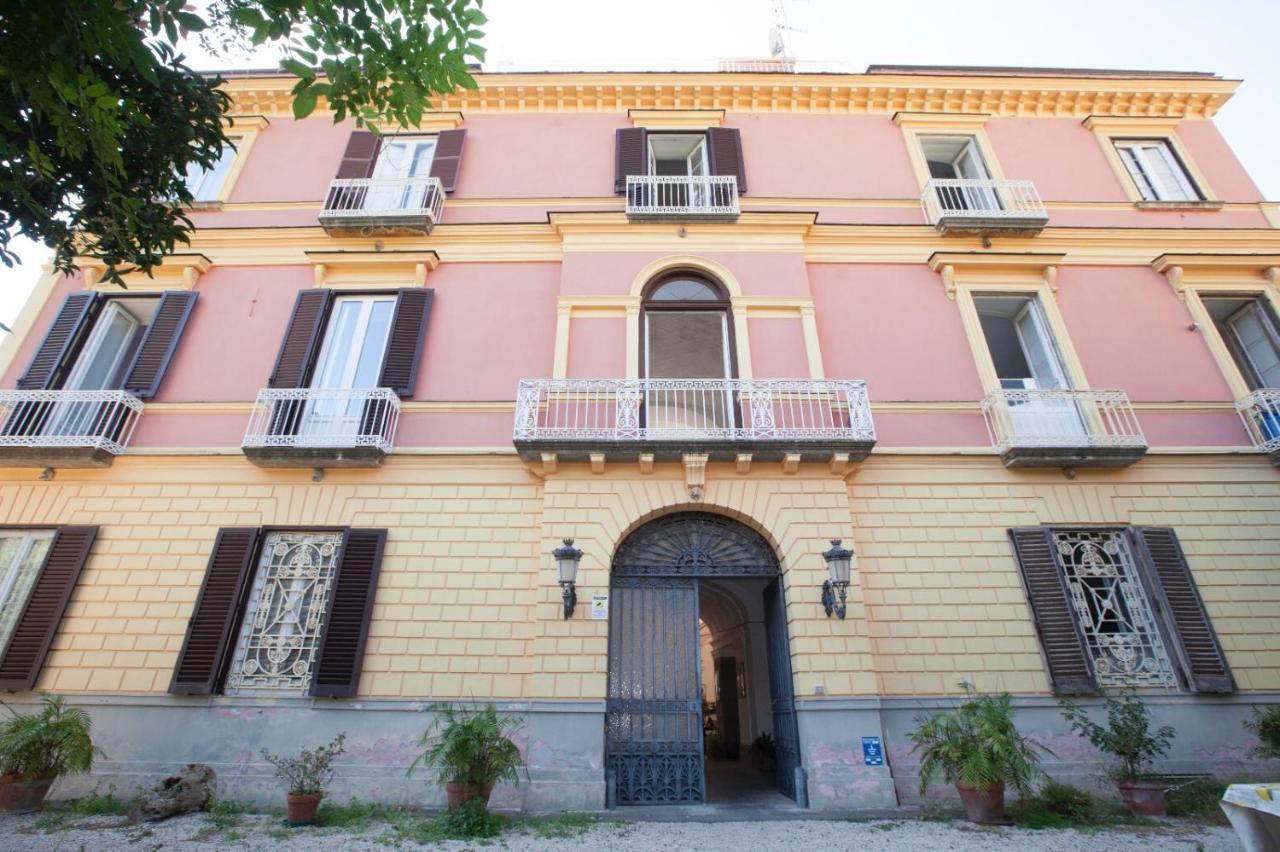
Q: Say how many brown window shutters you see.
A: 13